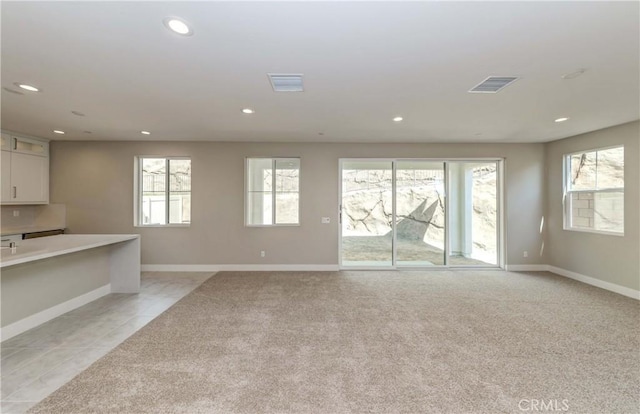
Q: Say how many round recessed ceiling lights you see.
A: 7